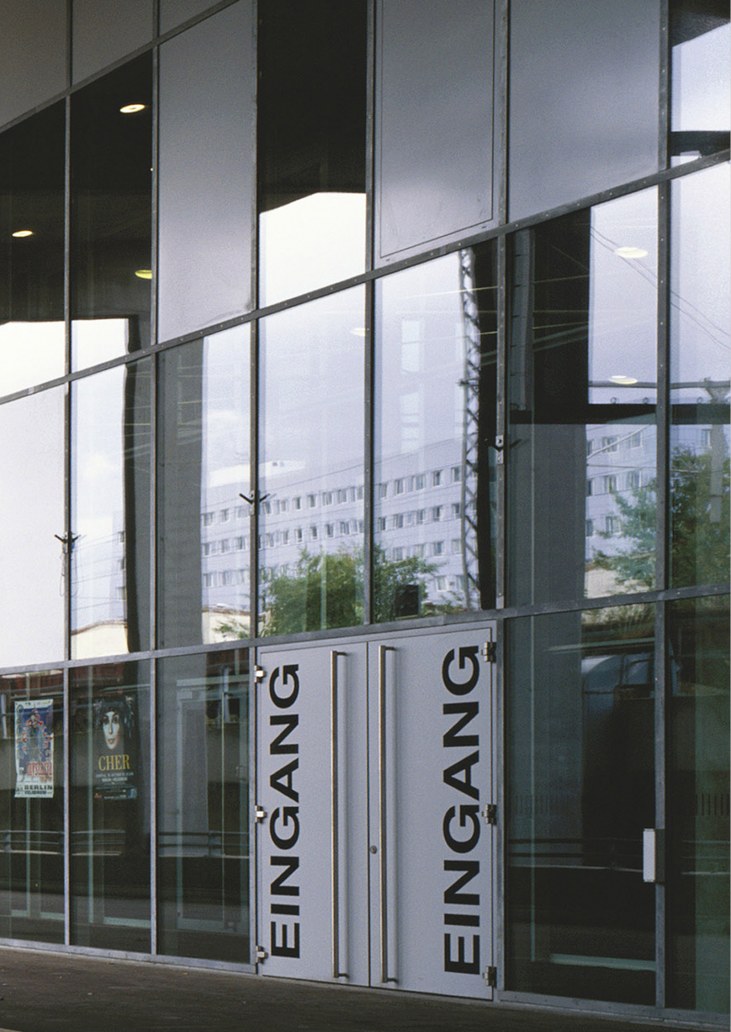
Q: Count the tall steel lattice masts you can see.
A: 1